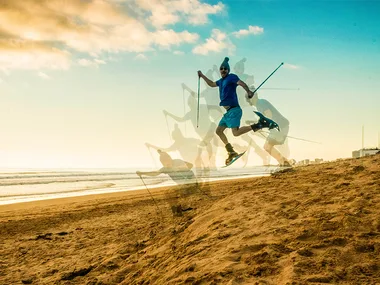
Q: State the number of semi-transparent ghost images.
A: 6